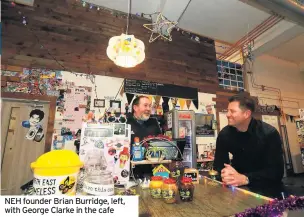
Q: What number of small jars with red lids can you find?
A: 3